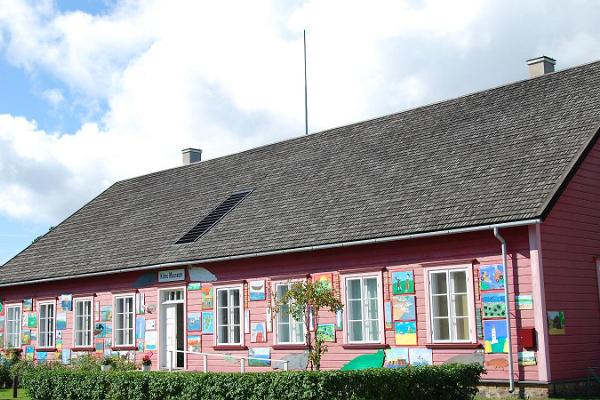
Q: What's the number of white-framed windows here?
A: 8